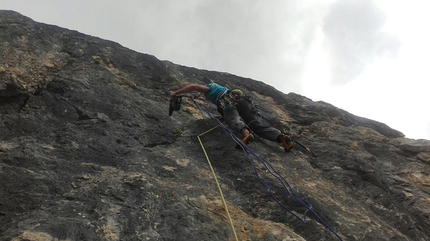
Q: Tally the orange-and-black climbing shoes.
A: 2